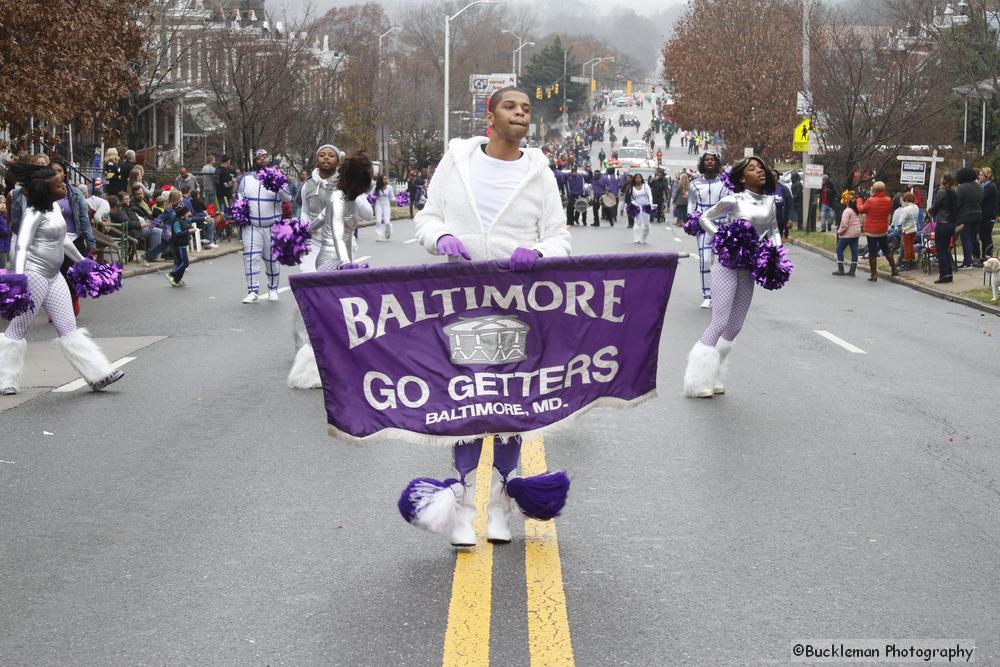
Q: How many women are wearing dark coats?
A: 3